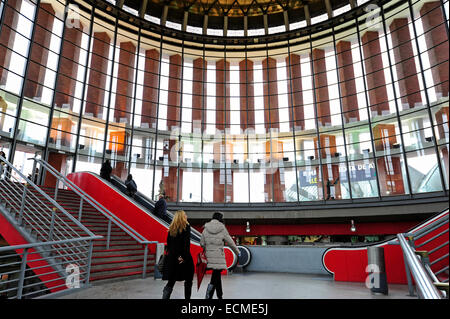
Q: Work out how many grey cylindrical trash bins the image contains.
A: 1